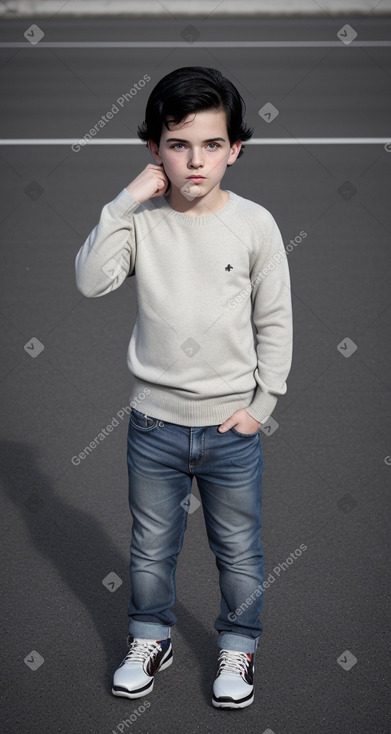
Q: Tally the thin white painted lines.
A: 2